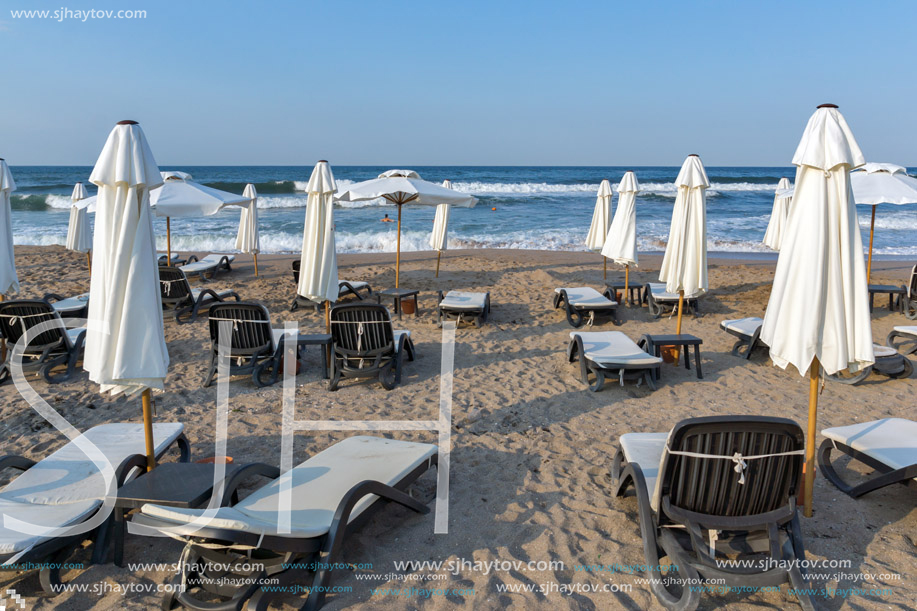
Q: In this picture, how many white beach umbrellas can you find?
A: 14